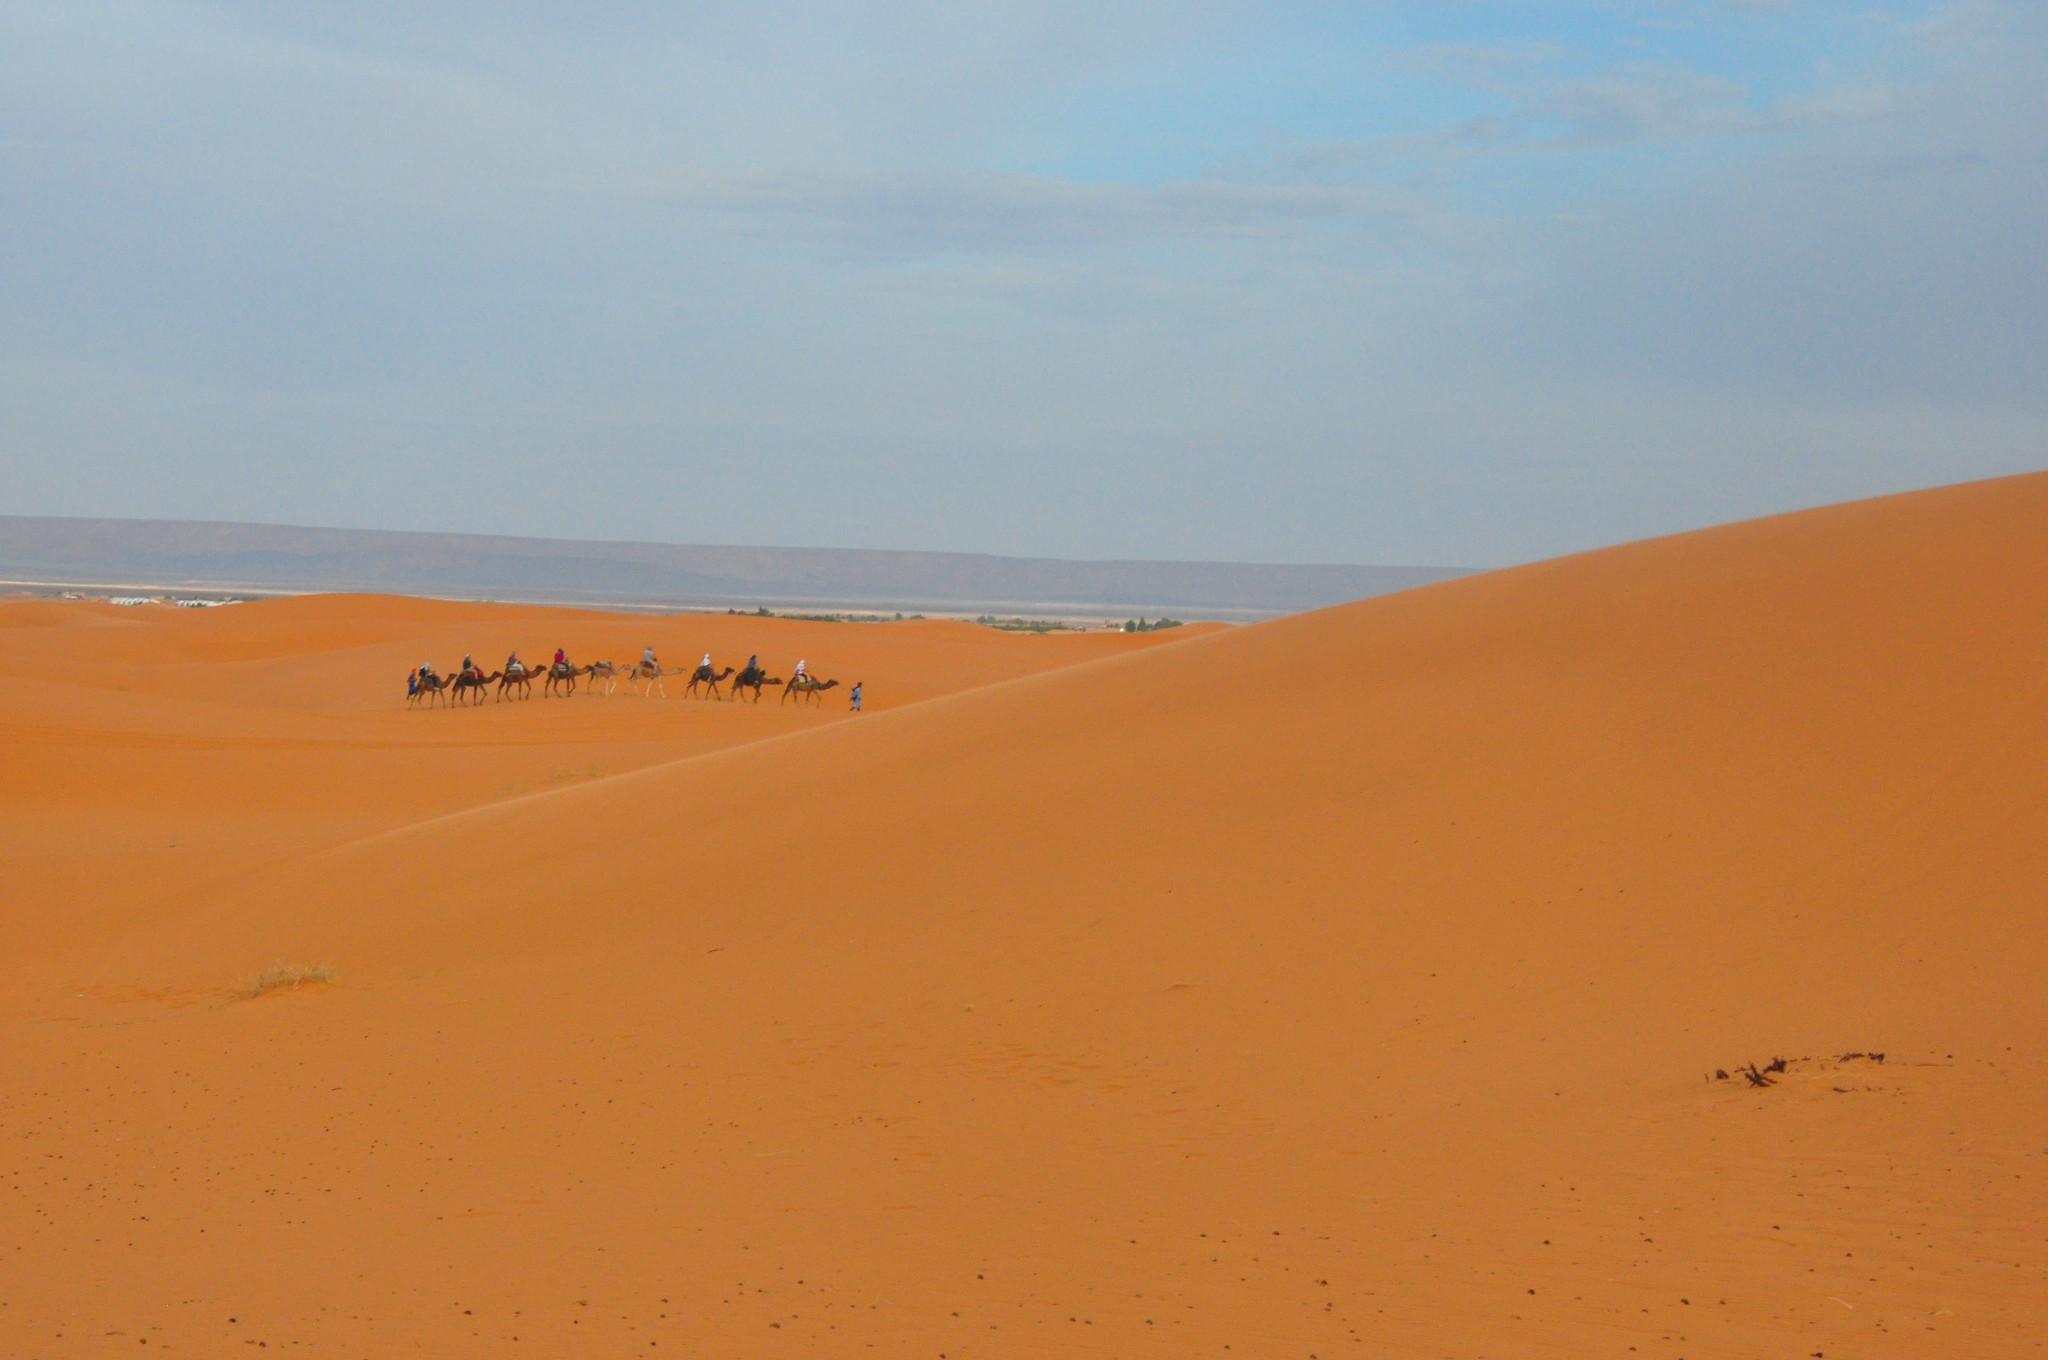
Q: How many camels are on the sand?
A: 9